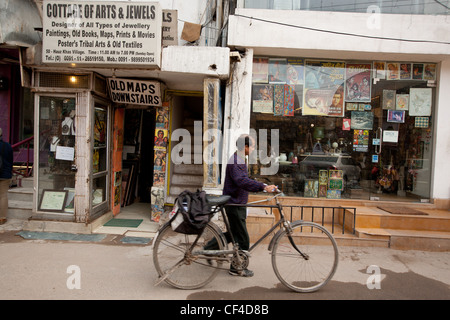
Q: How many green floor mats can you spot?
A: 1